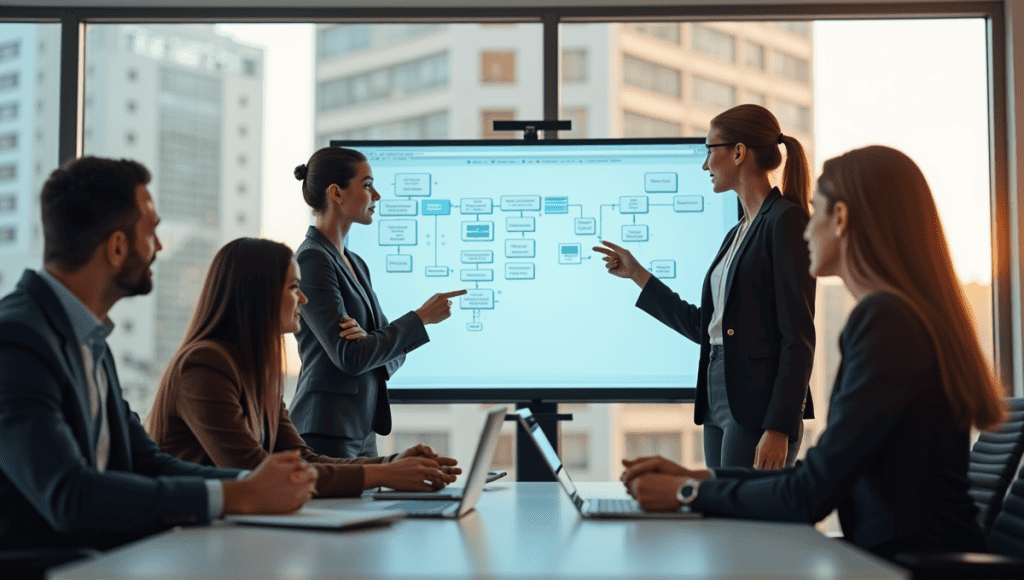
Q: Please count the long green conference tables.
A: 0